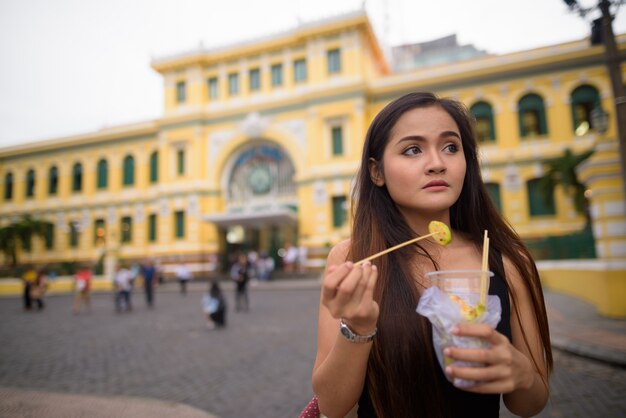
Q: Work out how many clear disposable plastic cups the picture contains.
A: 1